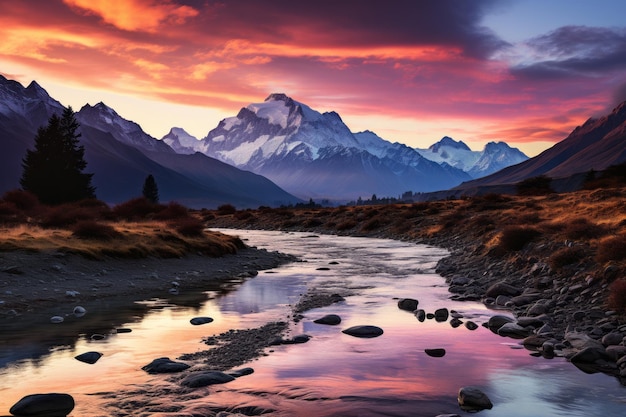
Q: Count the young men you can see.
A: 0